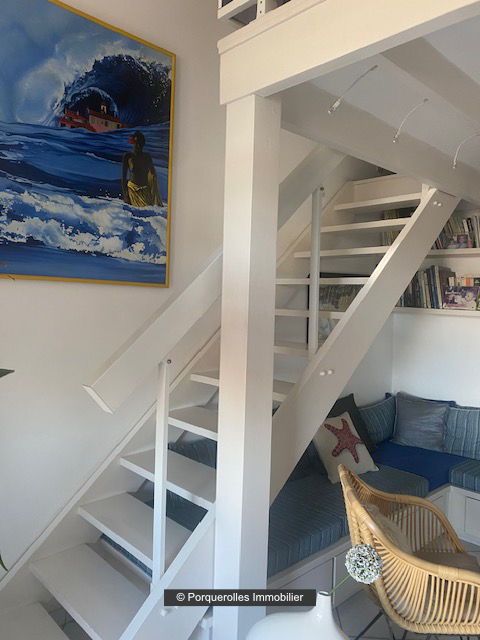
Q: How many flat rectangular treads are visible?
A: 12